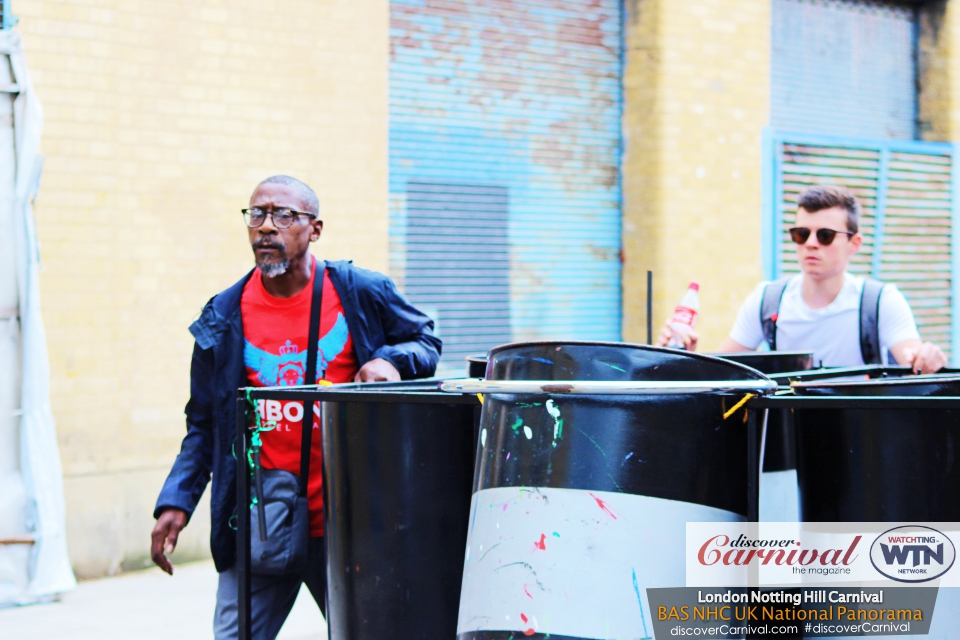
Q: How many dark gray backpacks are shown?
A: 1